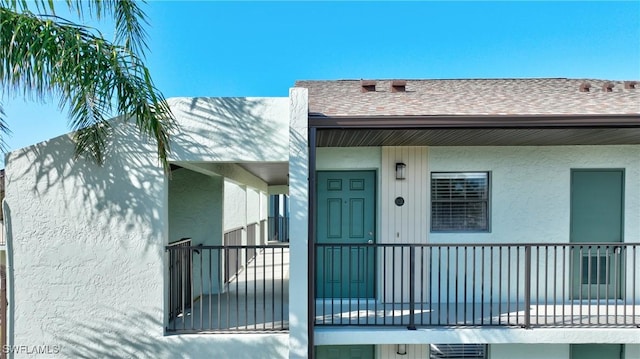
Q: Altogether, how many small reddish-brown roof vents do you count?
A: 5